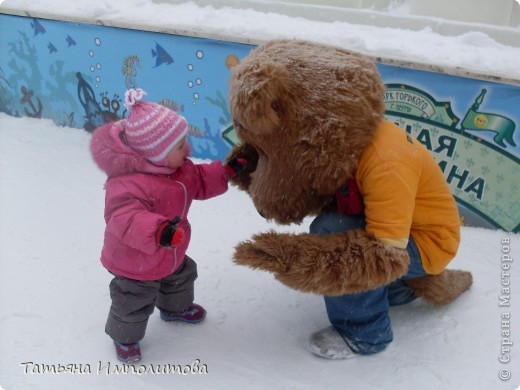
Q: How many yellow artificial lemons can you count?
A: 0